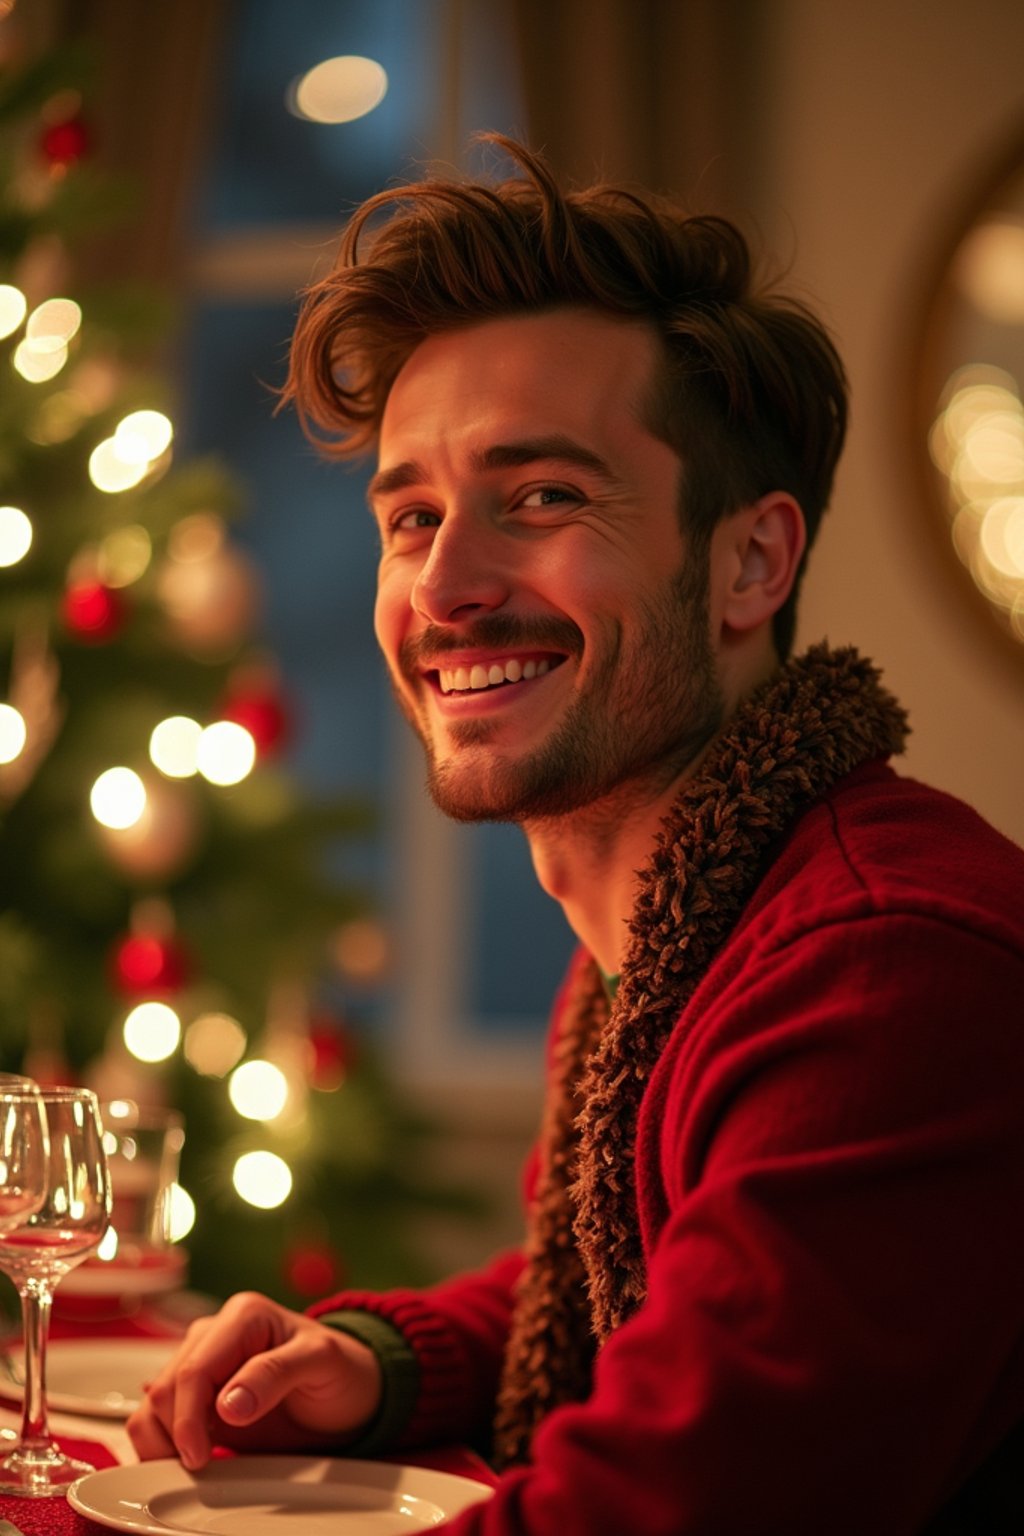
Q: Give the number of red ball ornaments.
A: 6